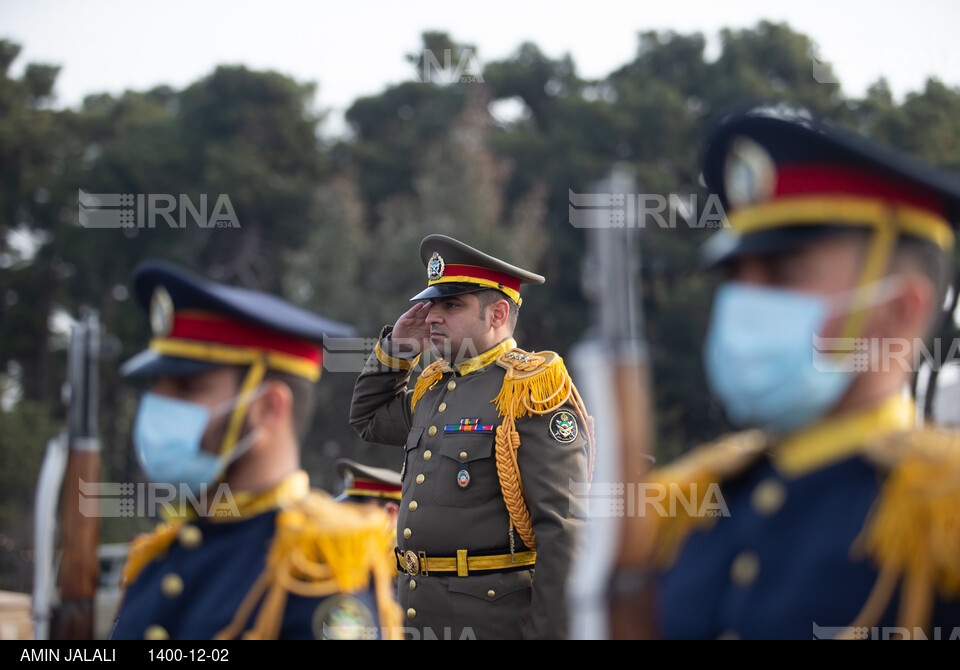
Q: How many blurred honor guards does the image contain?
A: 2